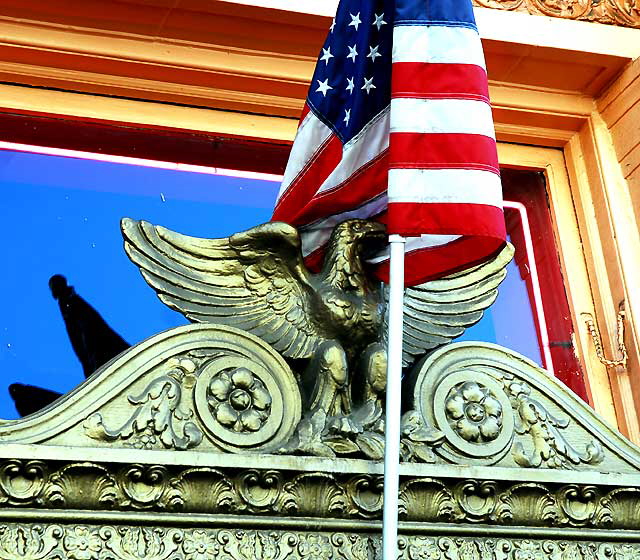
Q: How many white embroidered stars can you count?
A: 10